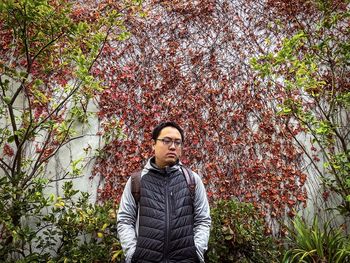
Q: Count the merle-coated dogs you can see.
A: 0